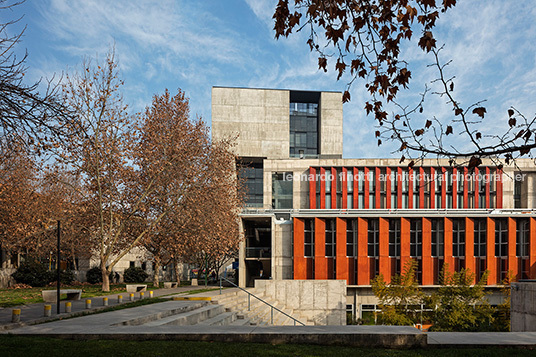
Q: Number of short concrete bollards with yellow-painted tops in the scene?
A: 9